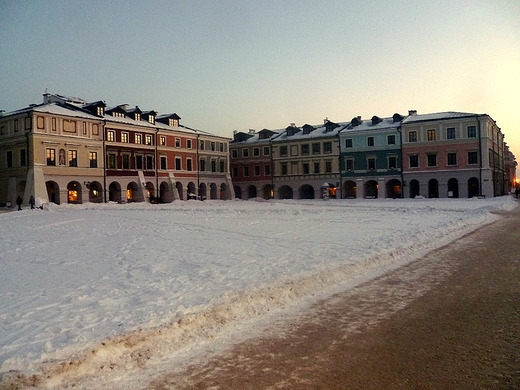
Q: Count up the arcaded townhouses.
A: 8